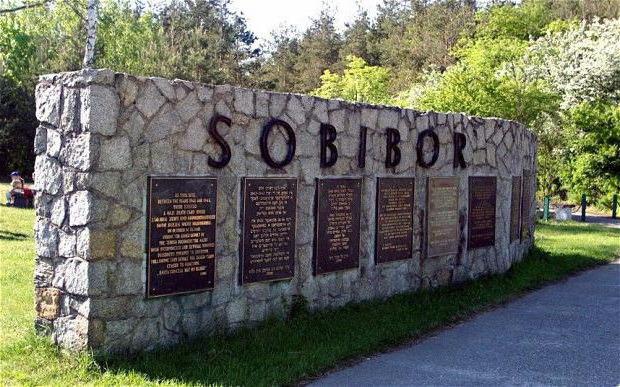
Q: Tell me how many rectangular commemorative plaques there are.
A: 8